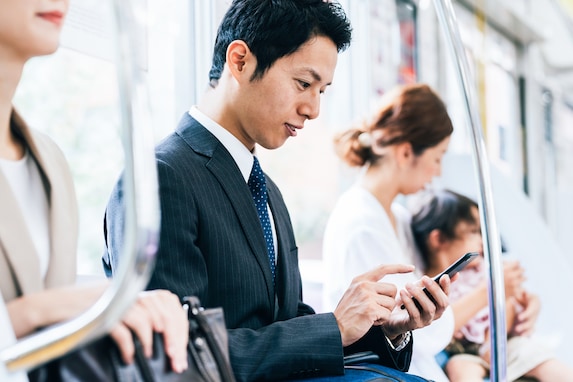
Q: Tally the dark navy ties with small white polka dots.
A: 1